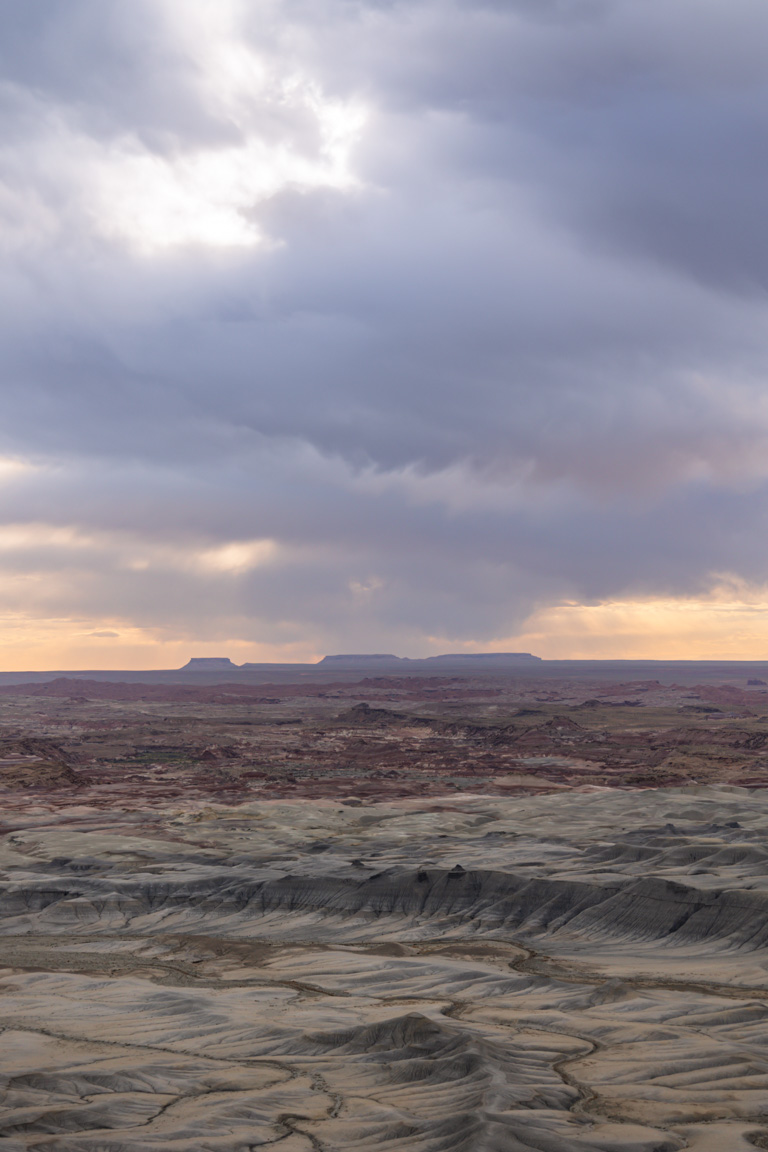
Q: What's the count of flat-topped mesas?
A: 3